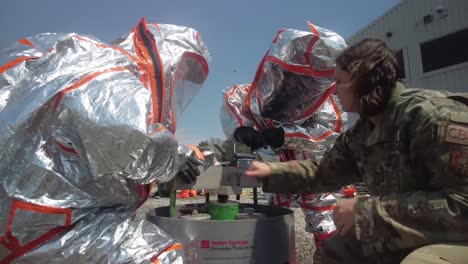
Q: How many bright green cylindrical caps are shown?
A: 1